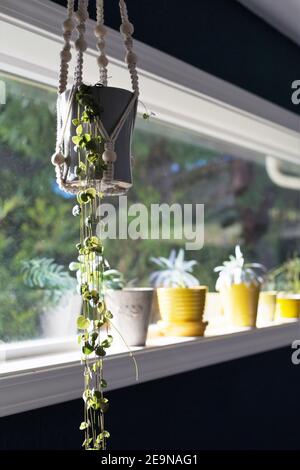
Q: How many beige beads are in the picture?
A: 10